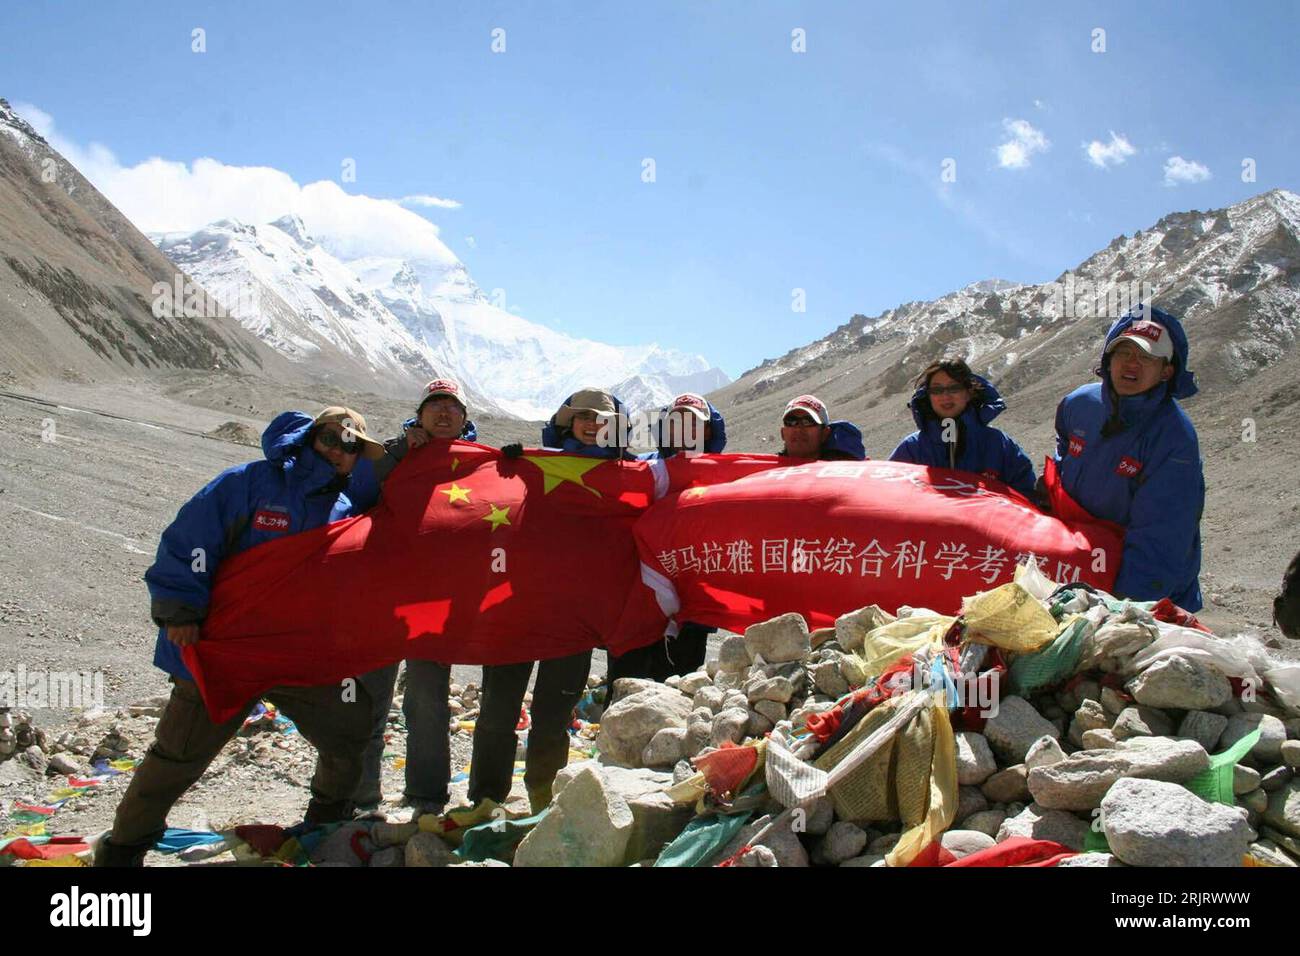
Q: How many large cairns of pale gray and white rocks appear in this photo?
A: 1